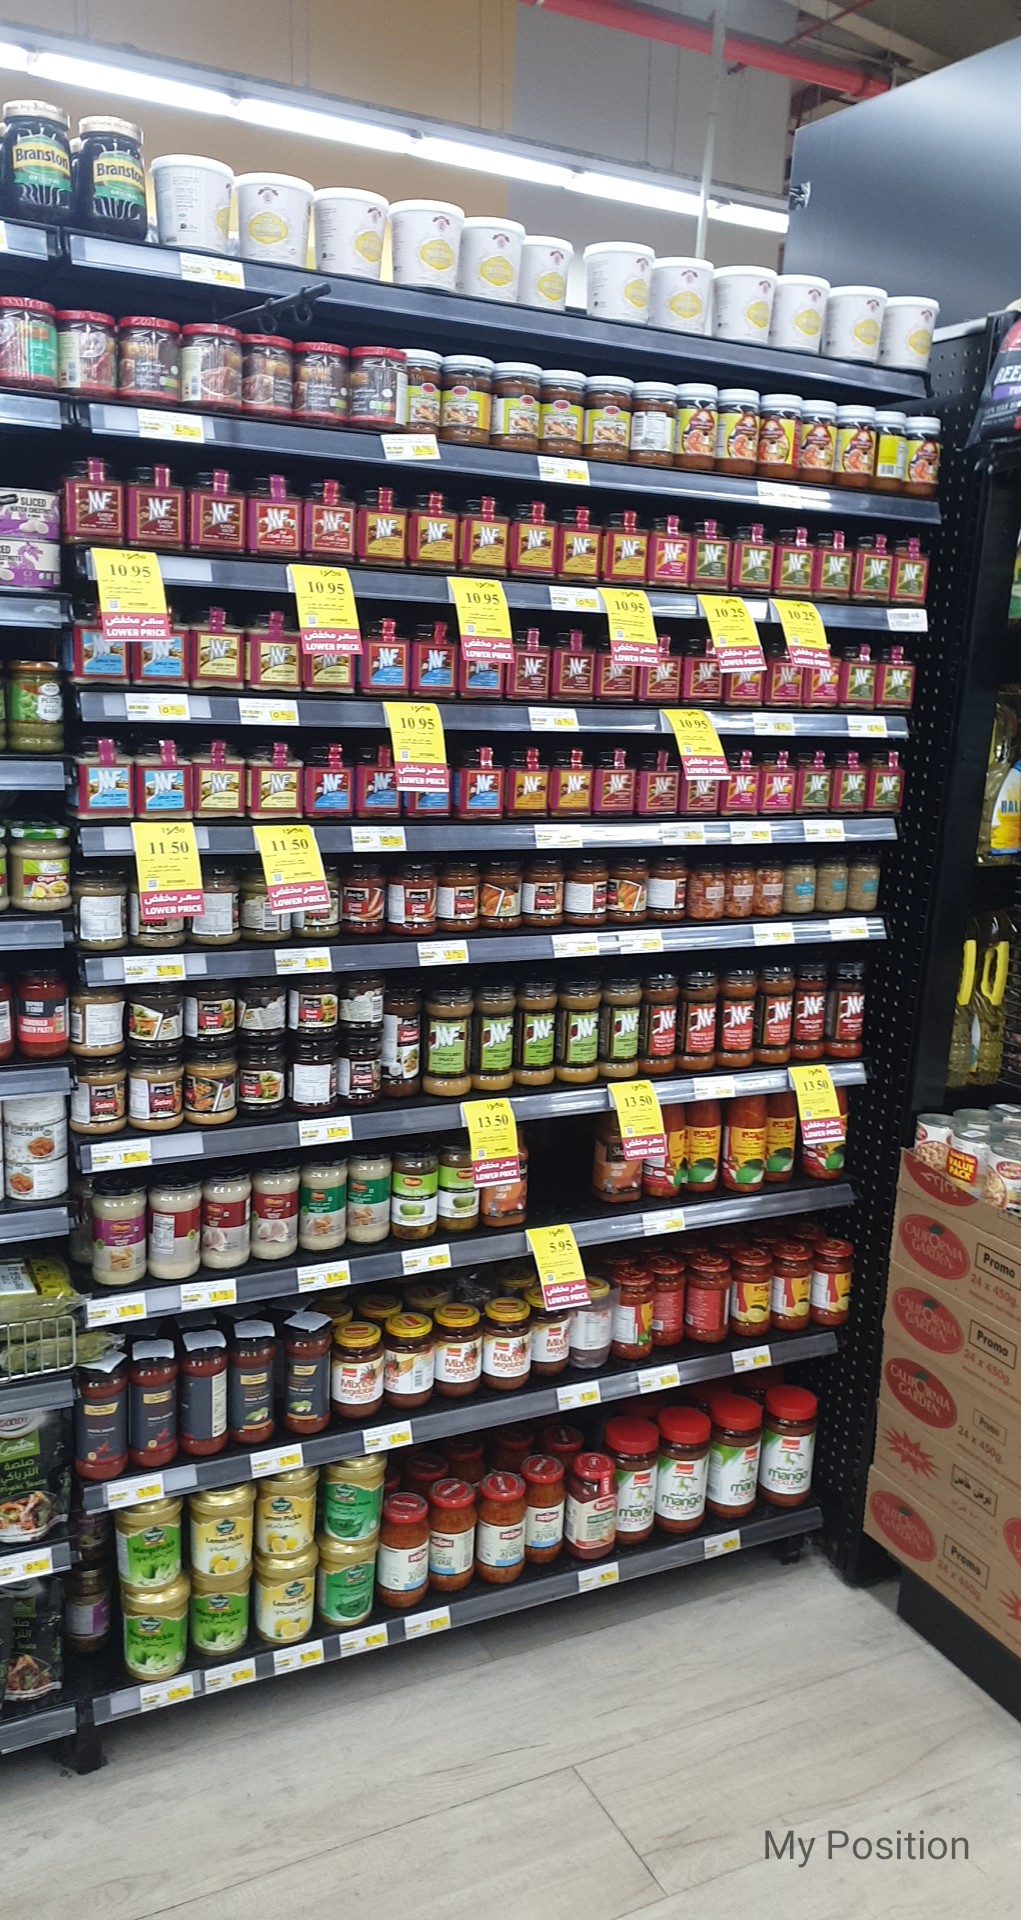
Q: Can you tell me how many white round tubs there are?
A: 12